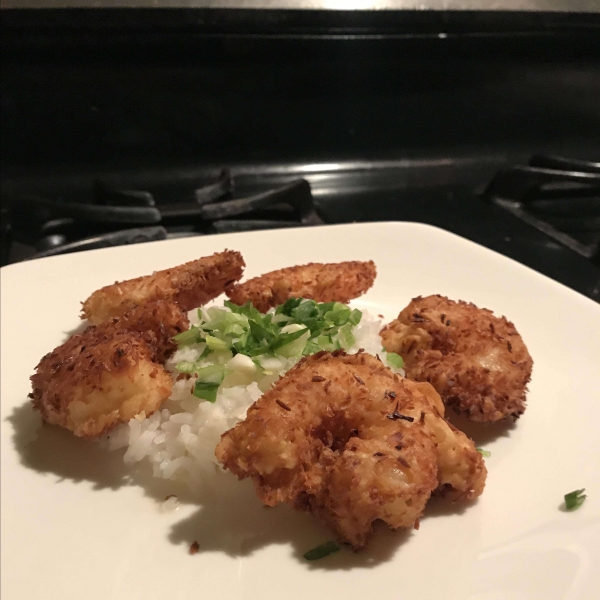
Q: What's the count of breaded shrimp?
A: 5